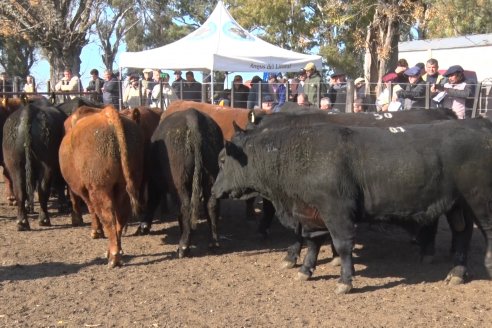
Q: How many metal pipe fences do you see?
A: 1